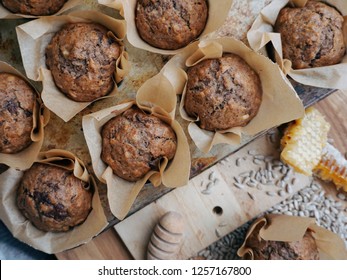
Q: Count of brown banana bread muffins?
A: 9